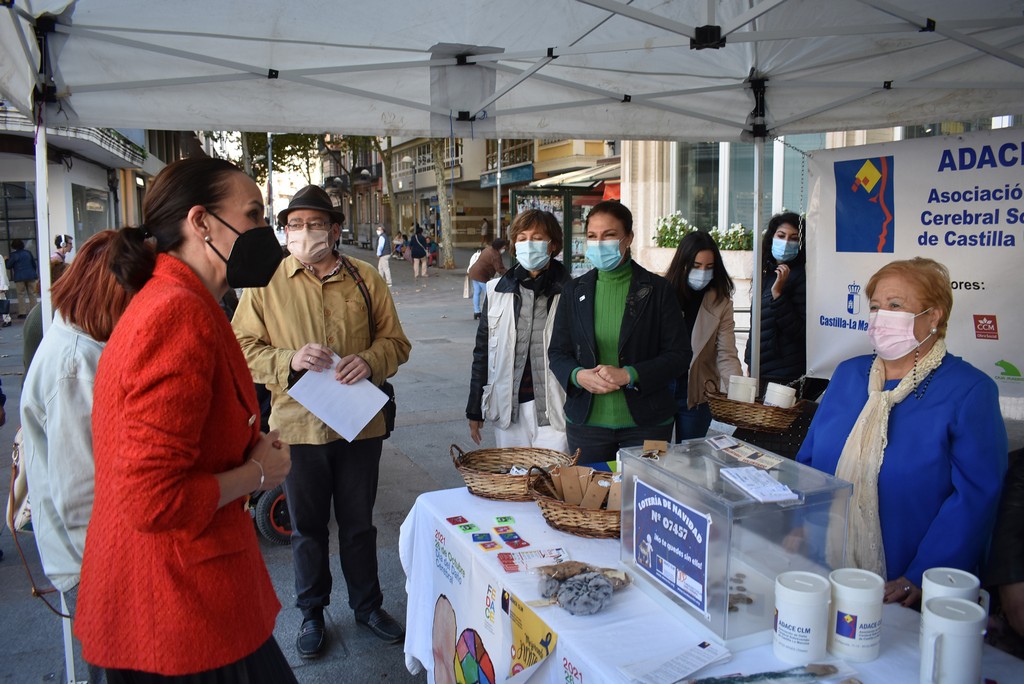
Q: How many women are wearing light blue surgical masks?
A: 4